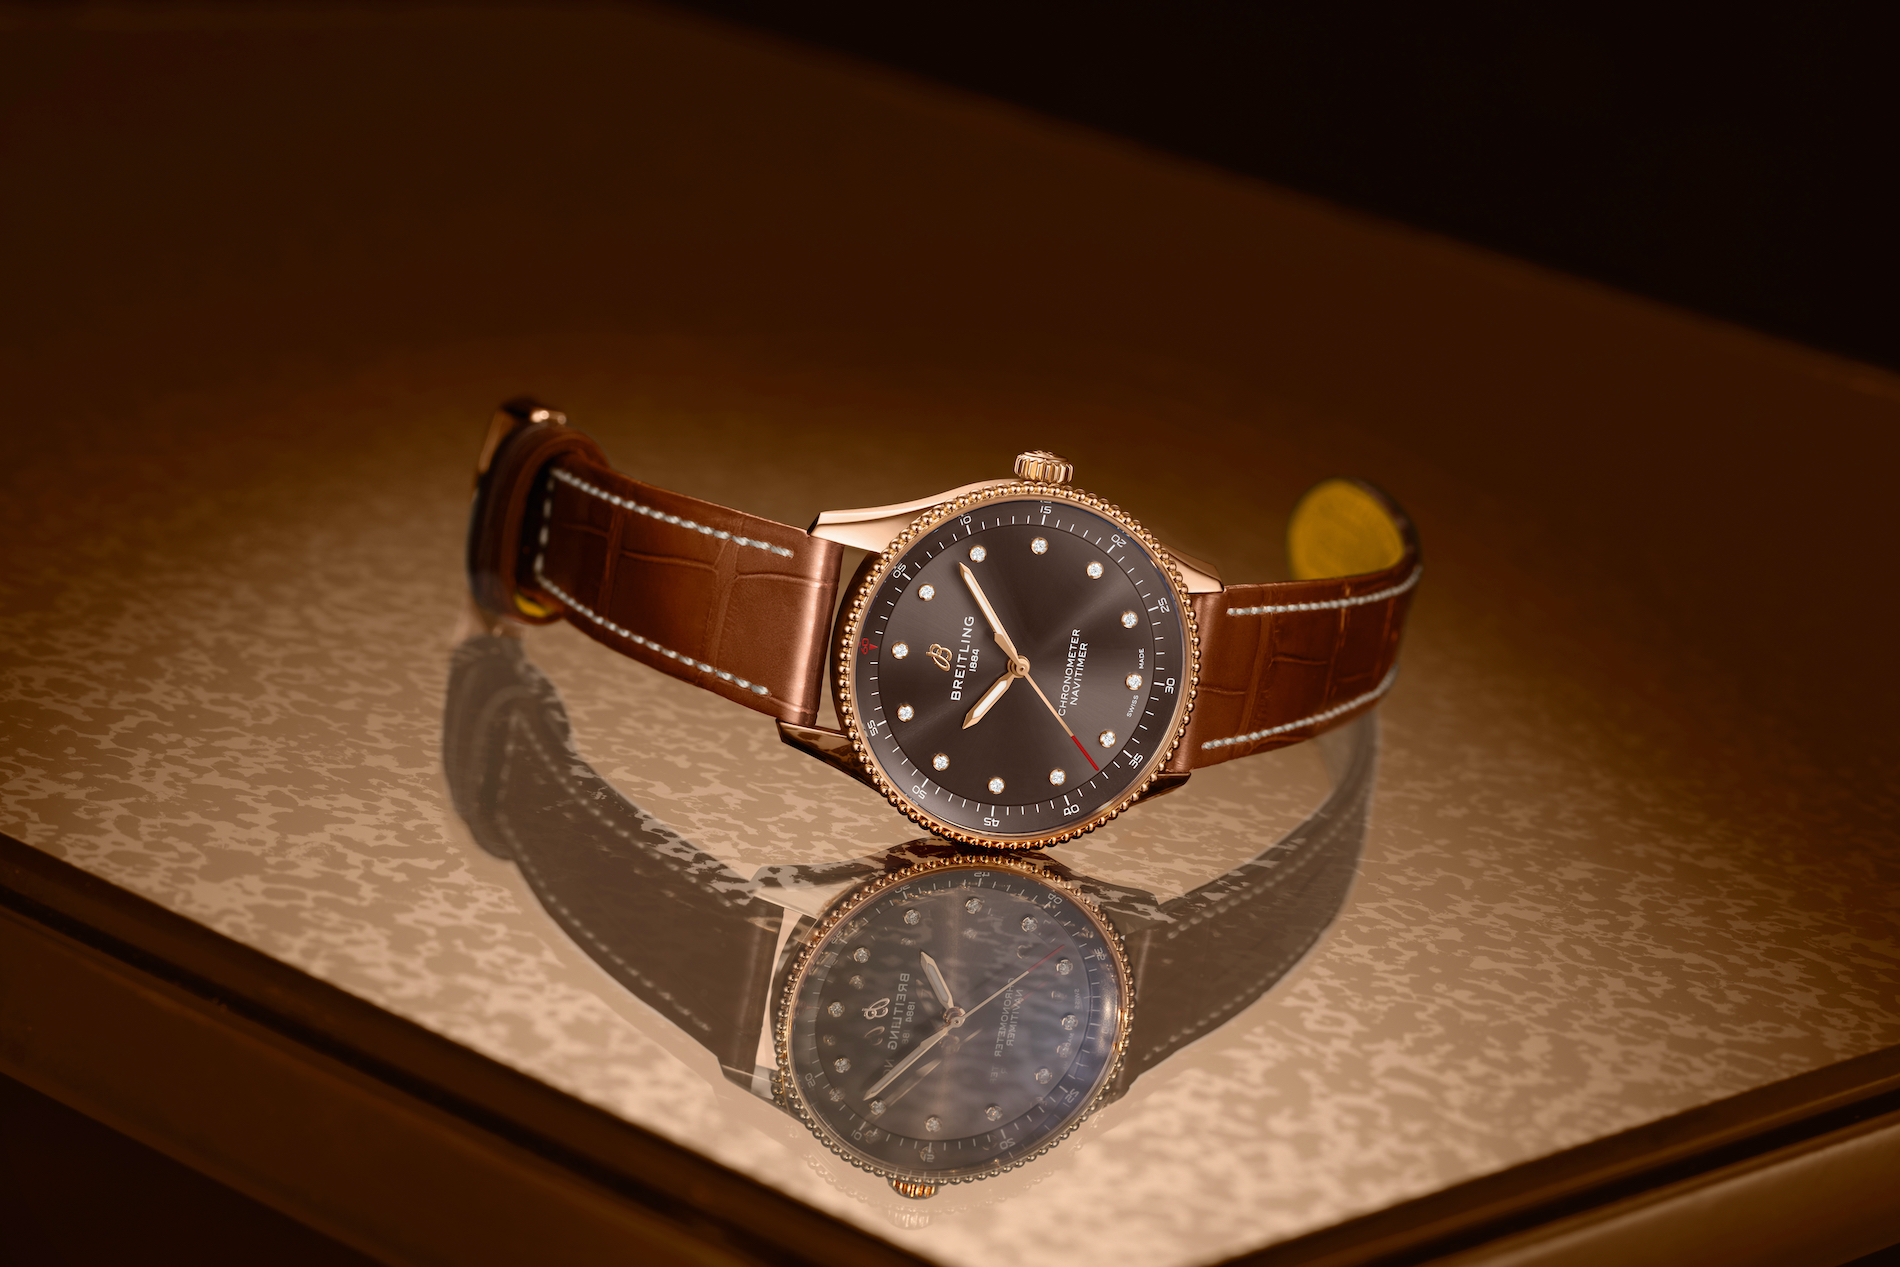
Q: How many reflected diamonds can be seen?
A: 12